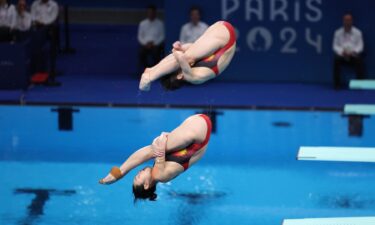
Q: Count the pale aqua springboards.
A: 4